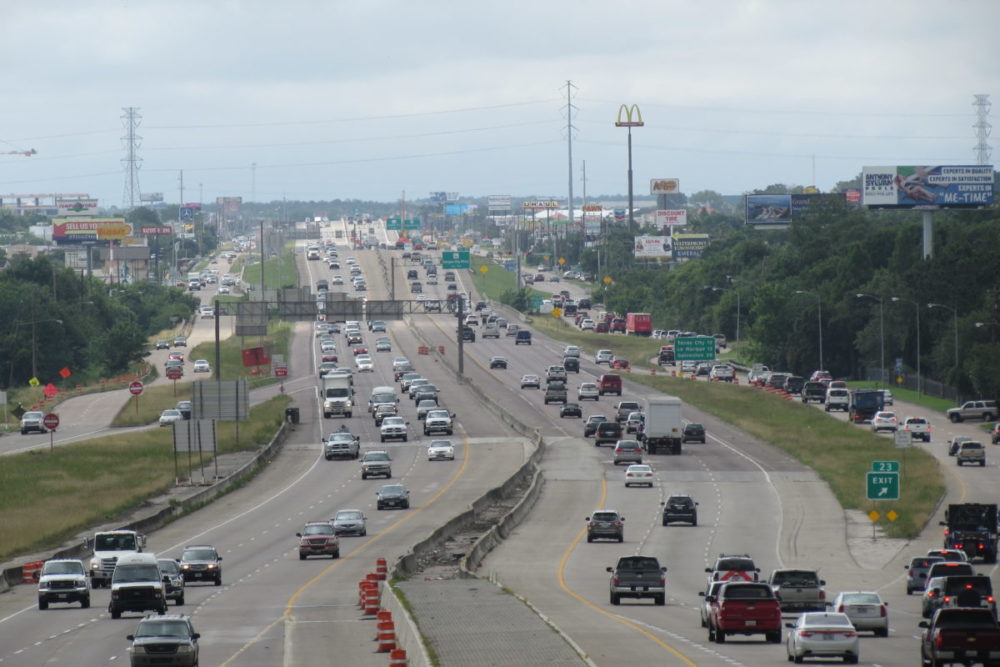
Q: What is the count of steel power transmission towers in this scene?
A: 3